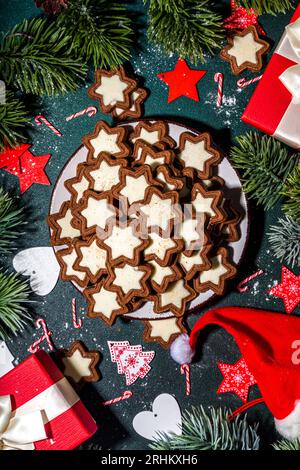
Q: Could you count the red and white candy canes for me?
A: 10